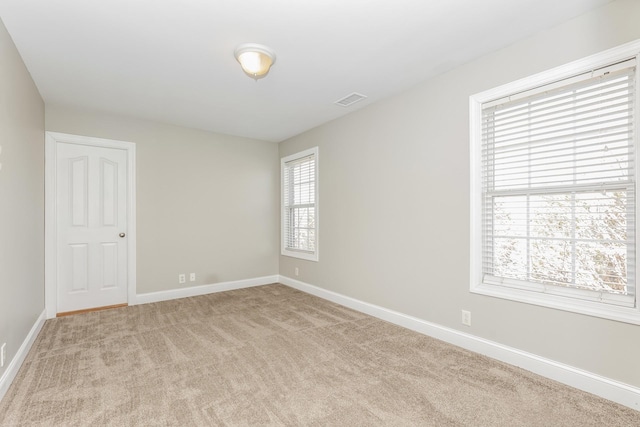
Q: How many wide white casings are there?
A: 3